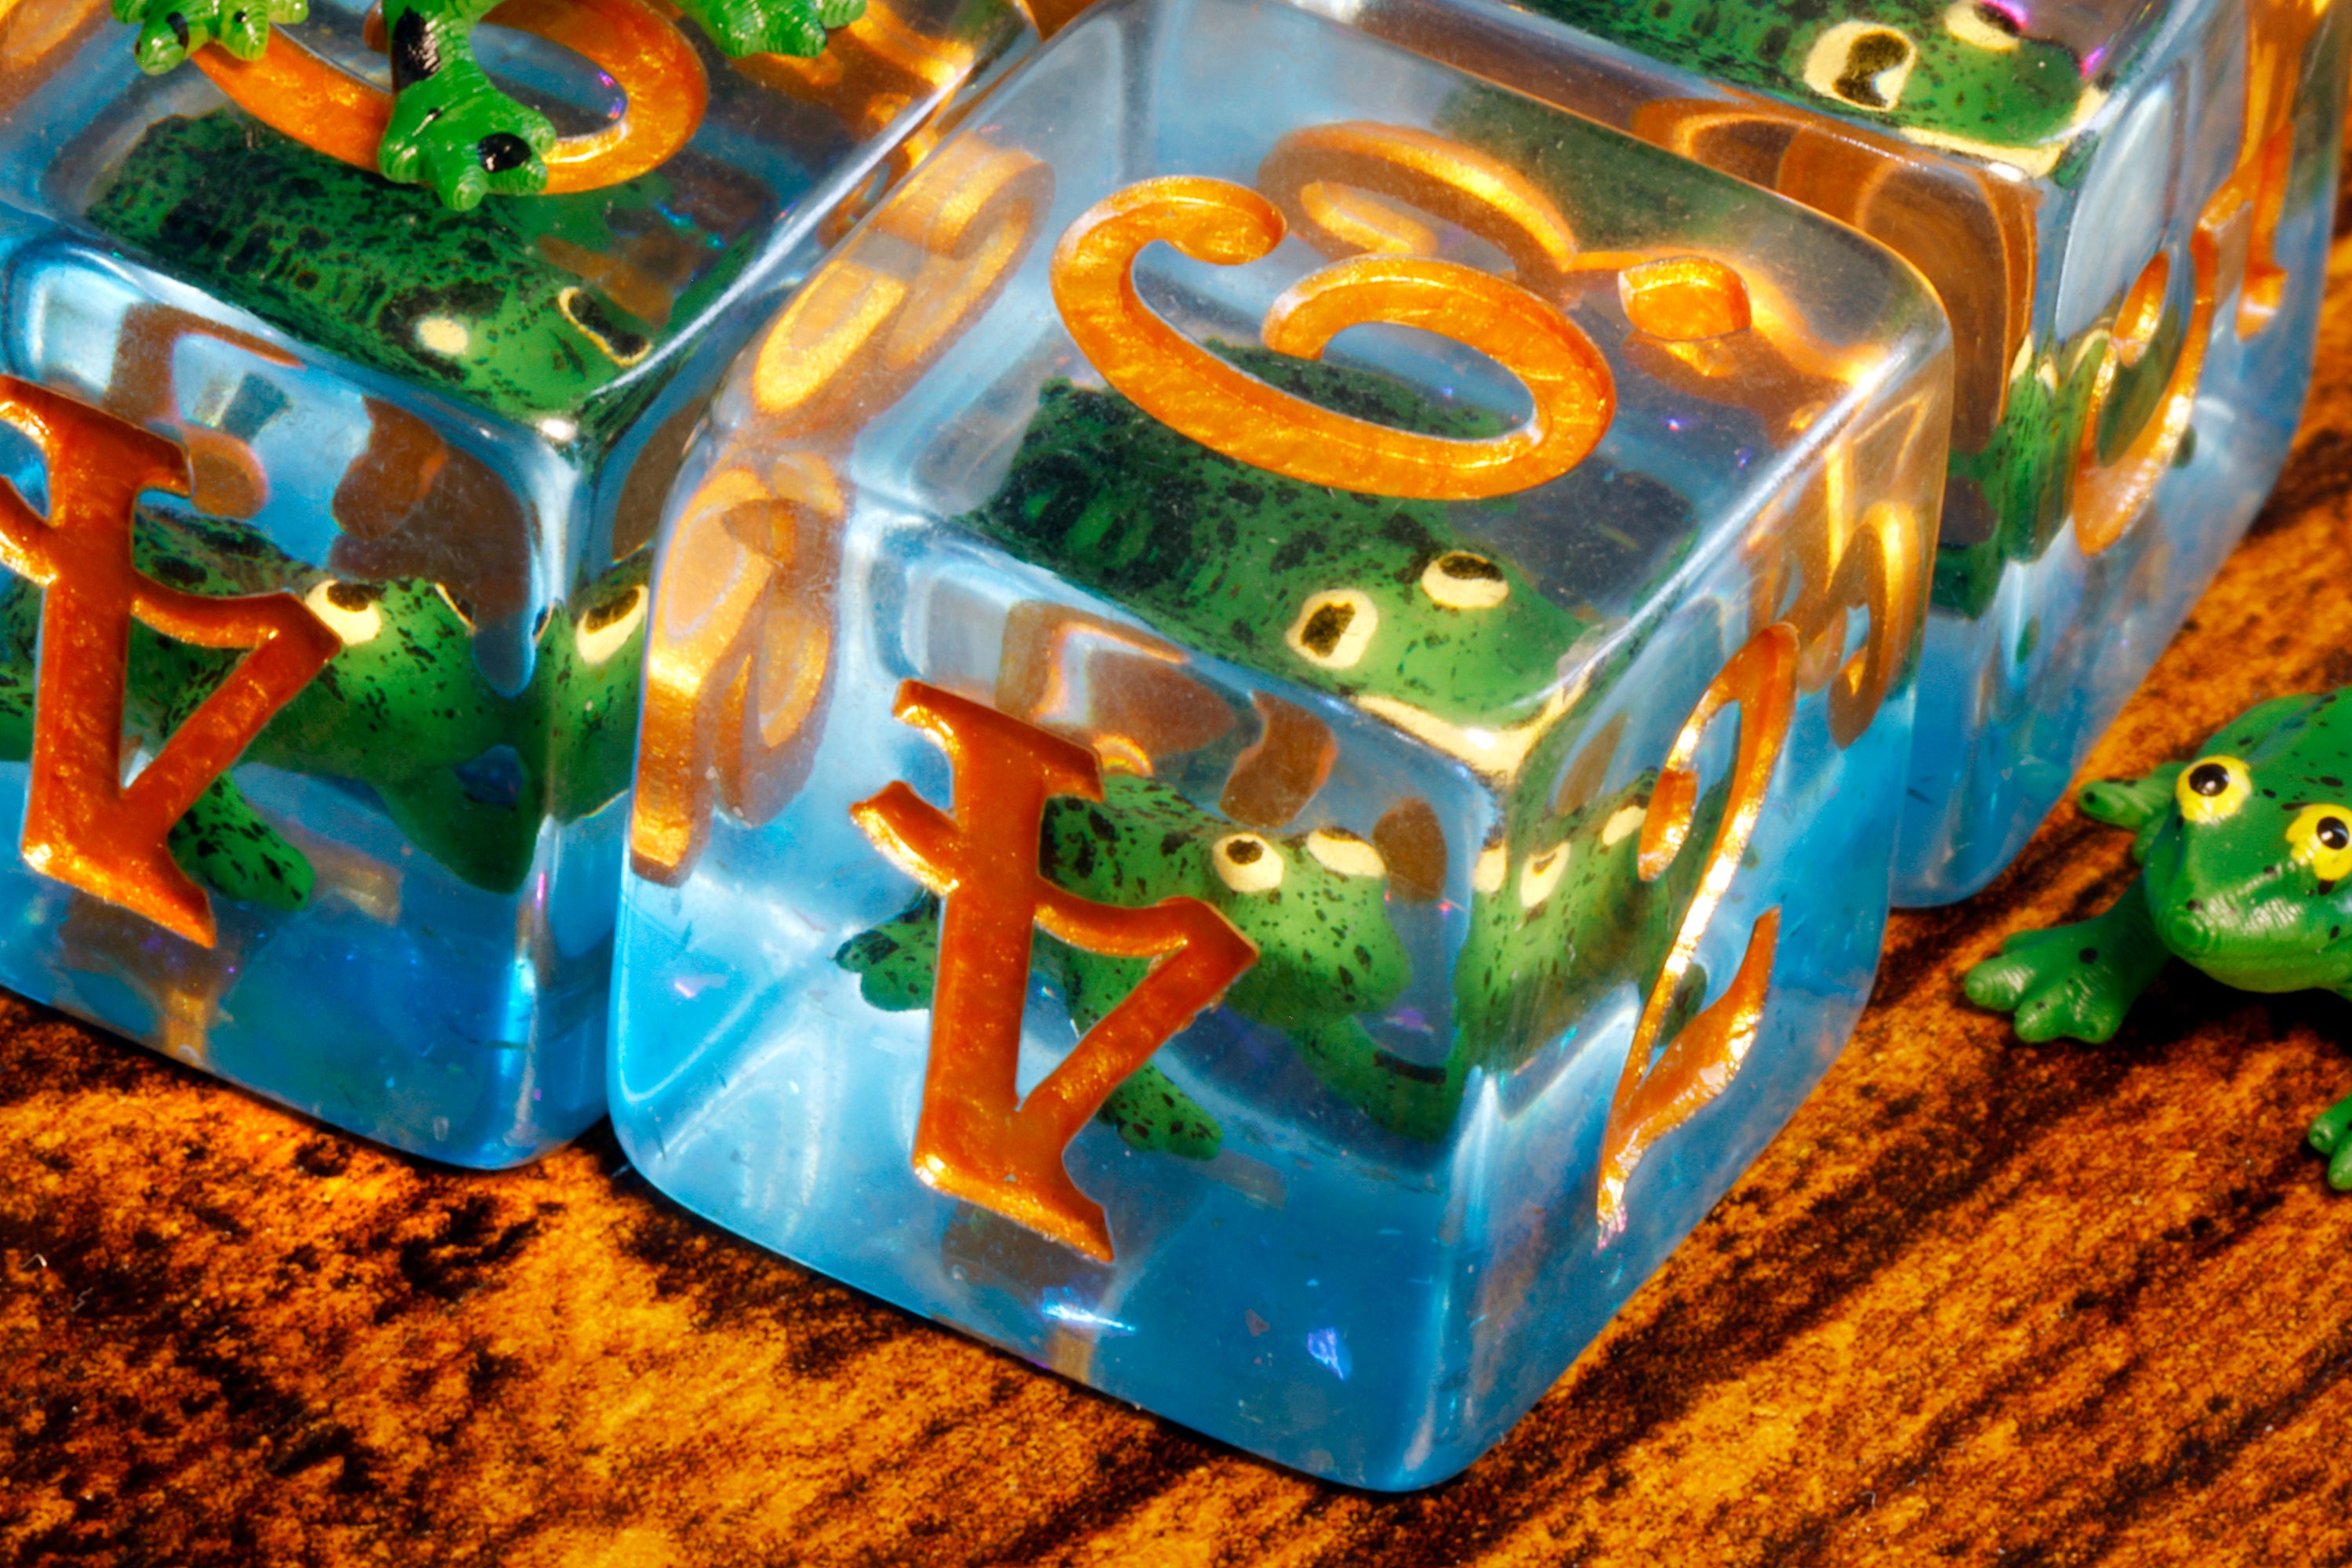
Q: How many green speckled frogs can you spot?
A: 5